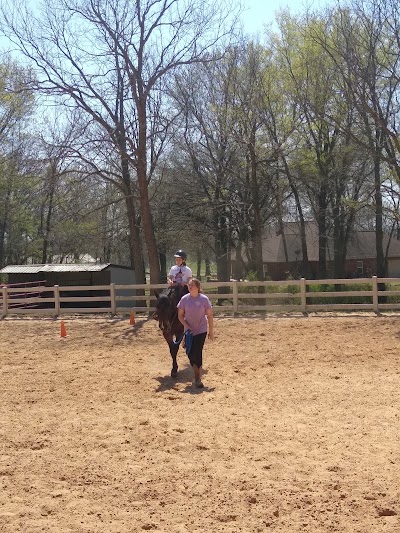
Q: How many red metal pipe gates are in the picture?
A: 1